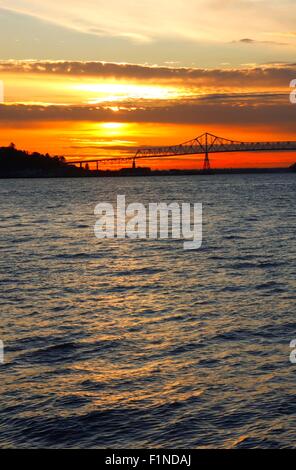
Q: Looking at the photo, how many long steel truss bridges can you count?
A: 1